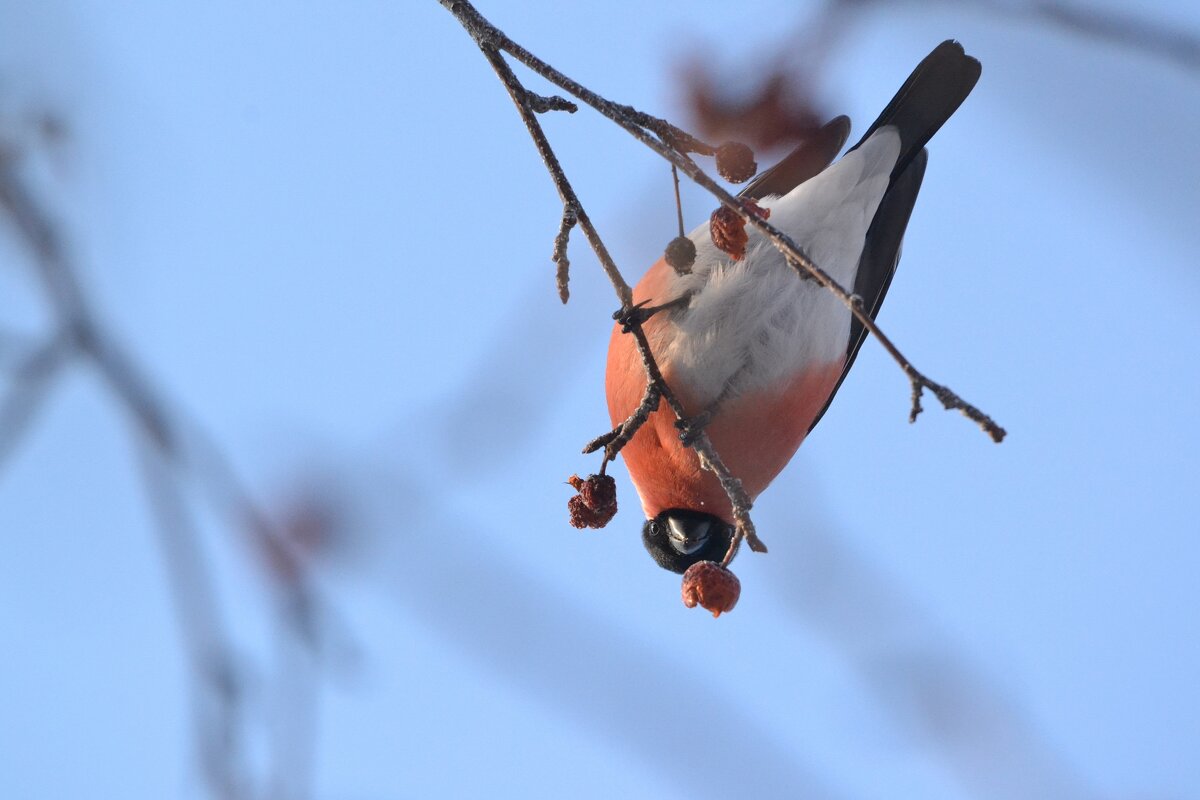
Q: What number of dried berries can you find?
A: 5